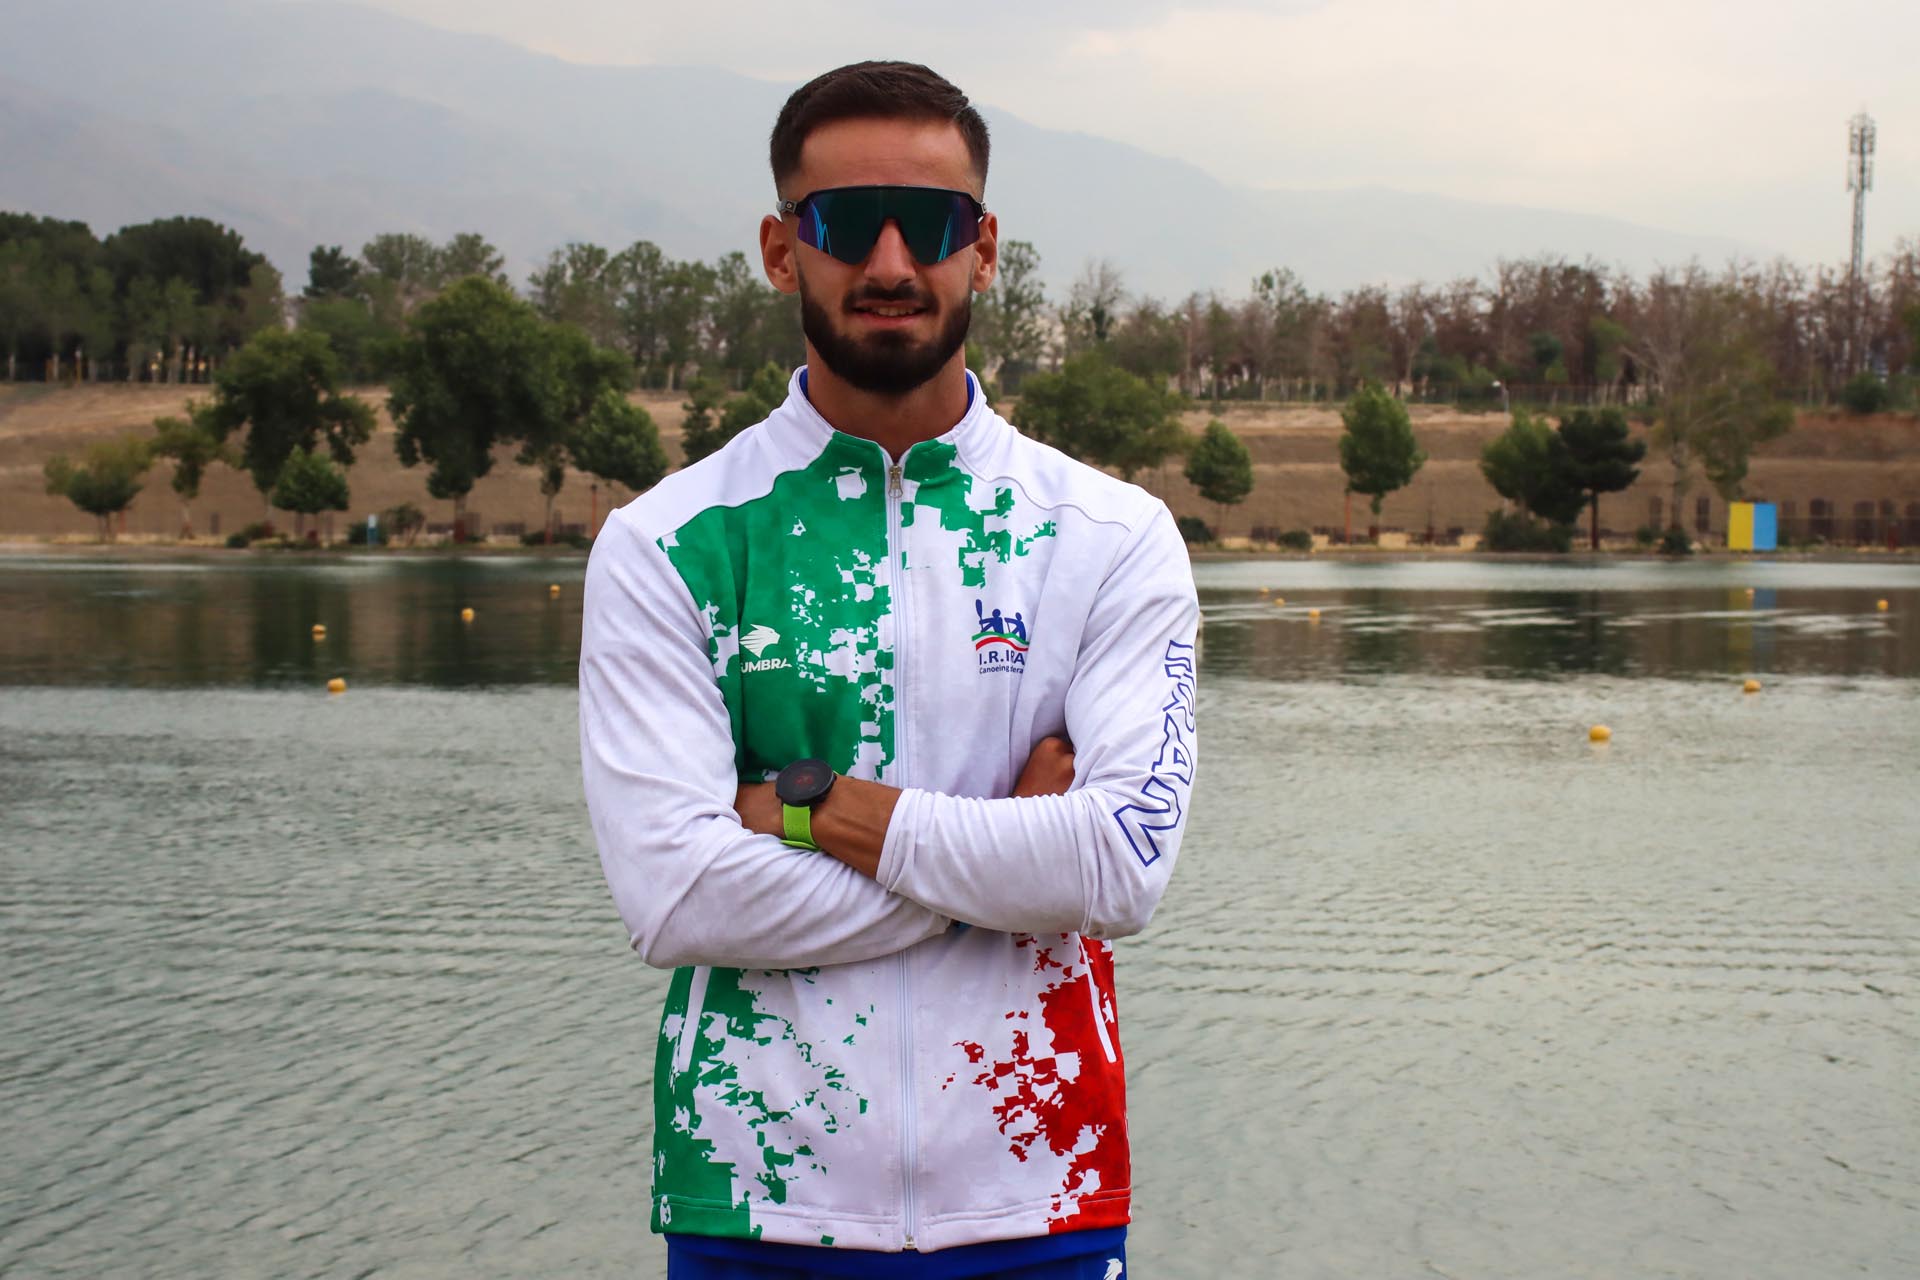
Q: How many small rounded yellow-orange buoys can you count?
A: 11